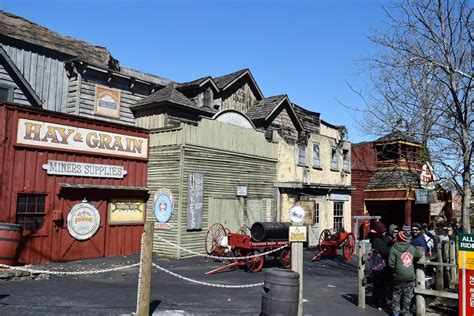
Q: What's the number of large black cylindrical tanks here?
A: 1